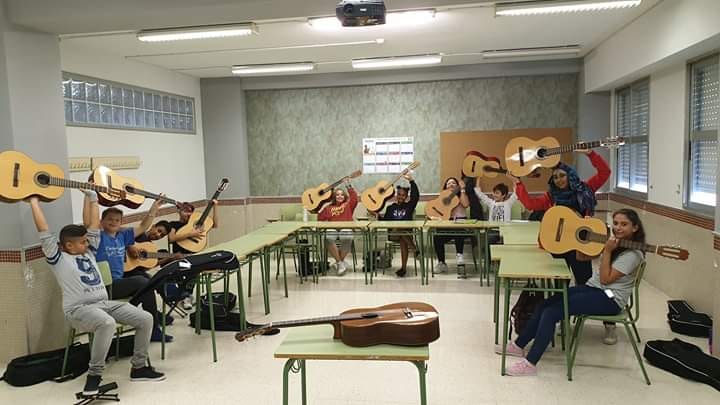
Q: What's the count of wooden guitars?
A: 11